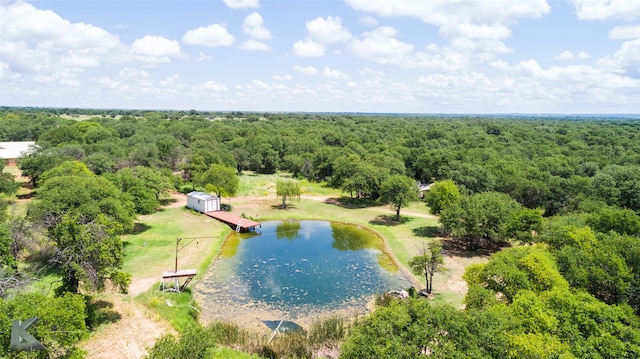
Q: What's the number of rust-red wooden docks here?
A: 1